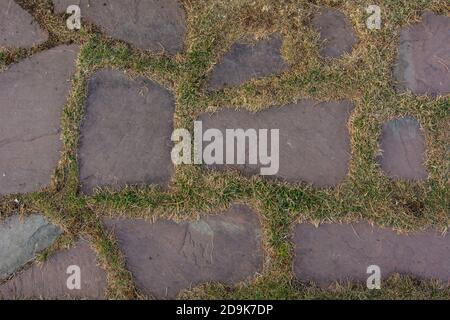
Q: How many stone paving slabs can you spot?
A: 13